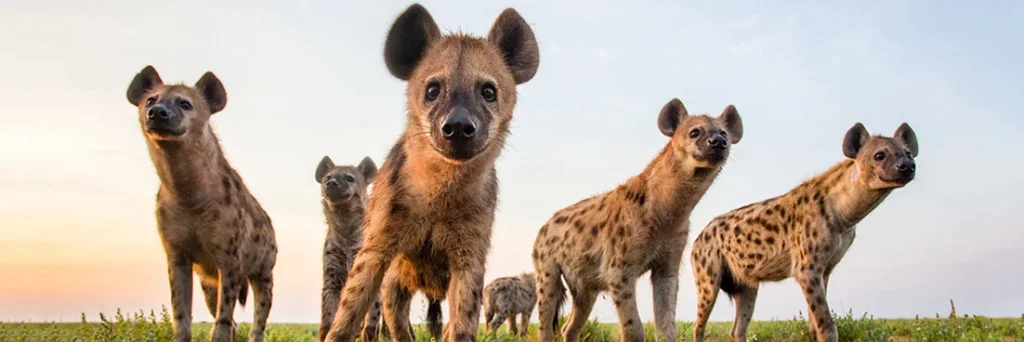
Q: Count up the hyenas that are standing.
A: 6